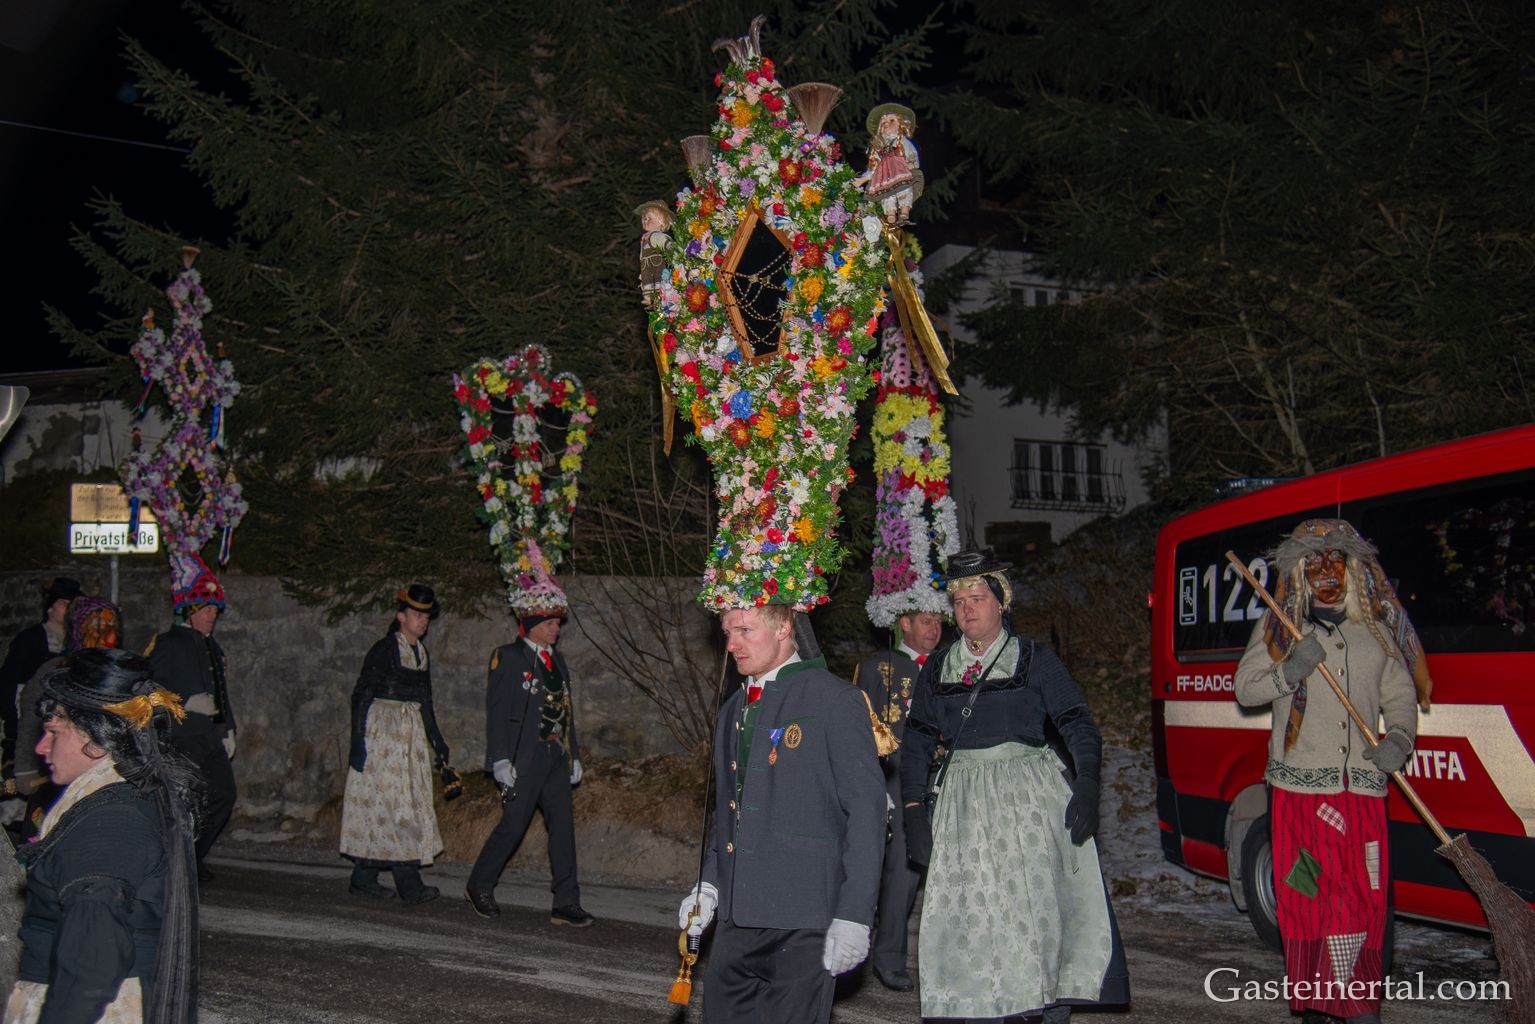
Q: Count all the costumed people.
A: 10